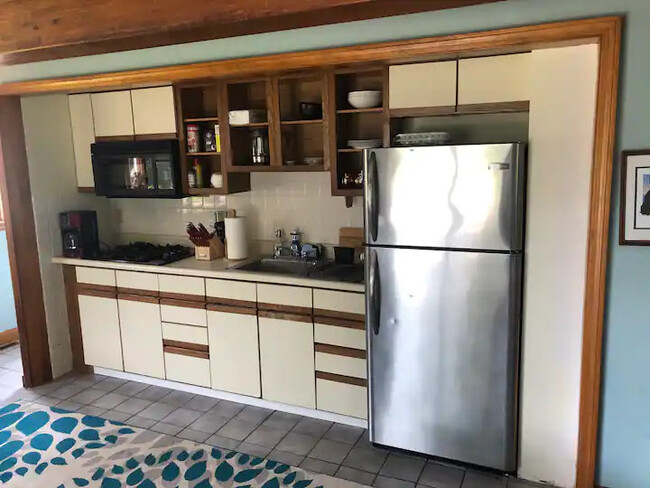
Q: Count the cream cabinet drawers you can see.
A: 12